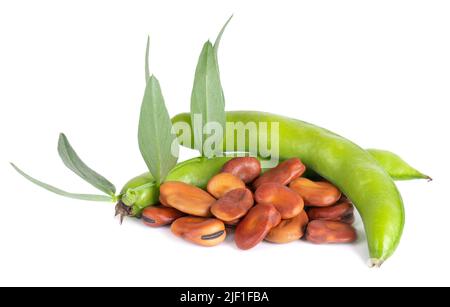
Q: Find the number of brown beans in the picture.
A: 13